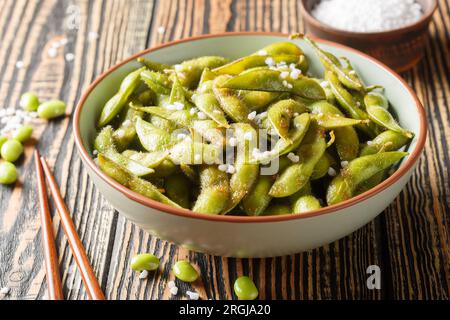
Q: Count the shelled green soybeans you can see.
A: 9